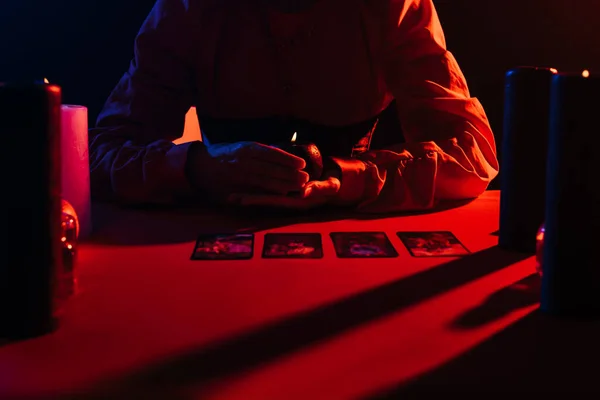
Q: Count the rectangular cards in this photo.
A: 4